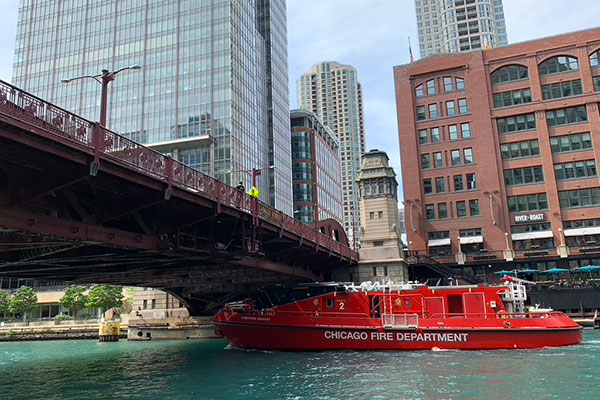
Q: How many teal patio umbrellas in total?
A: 4